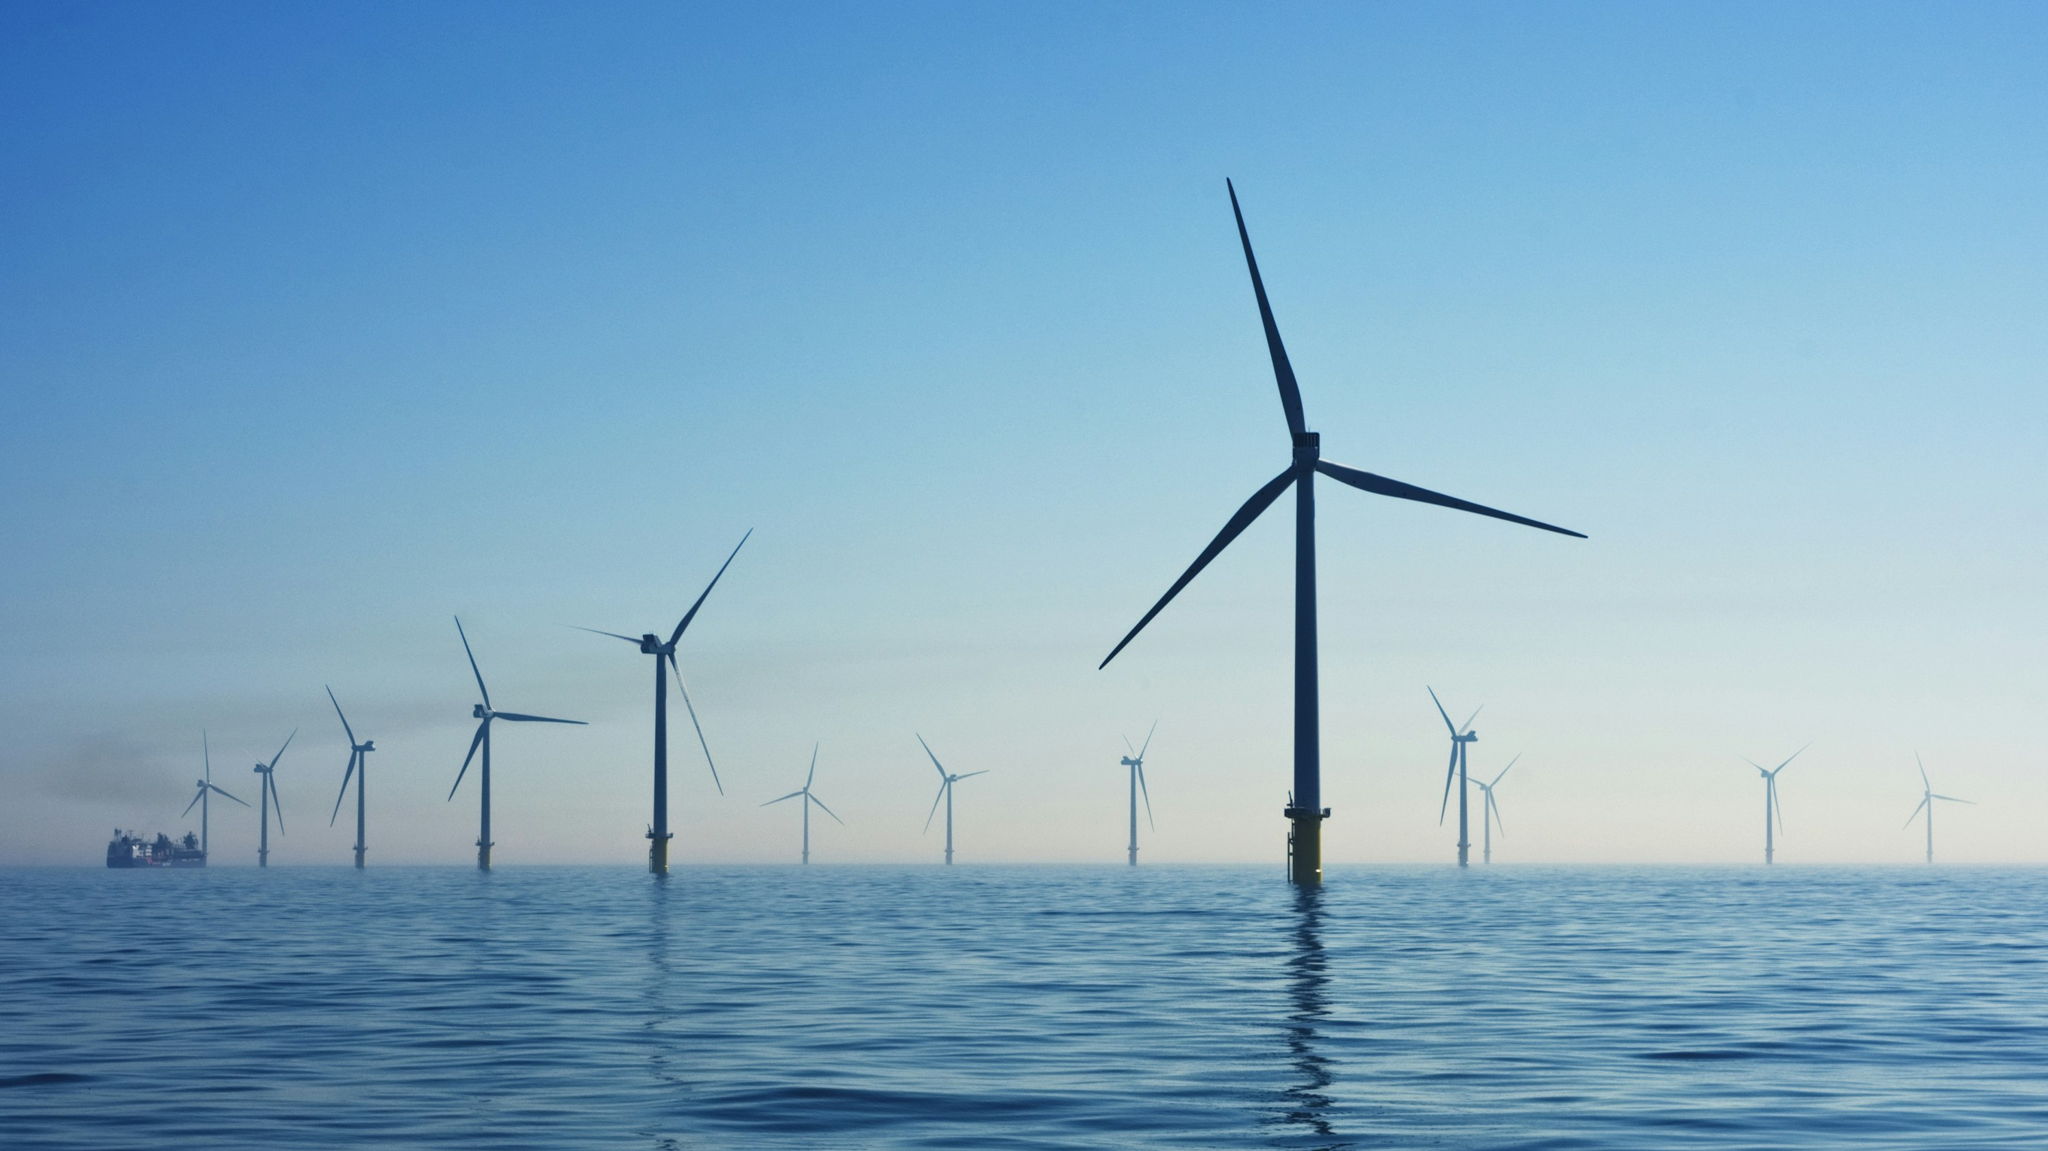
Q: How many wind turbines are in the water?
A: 13